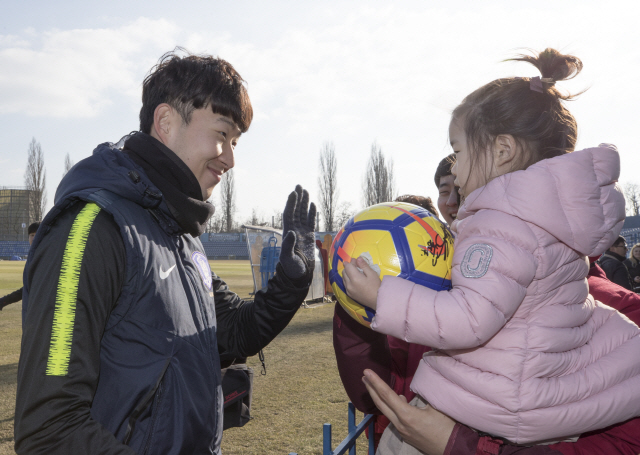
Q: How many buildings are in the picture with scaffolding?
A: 1